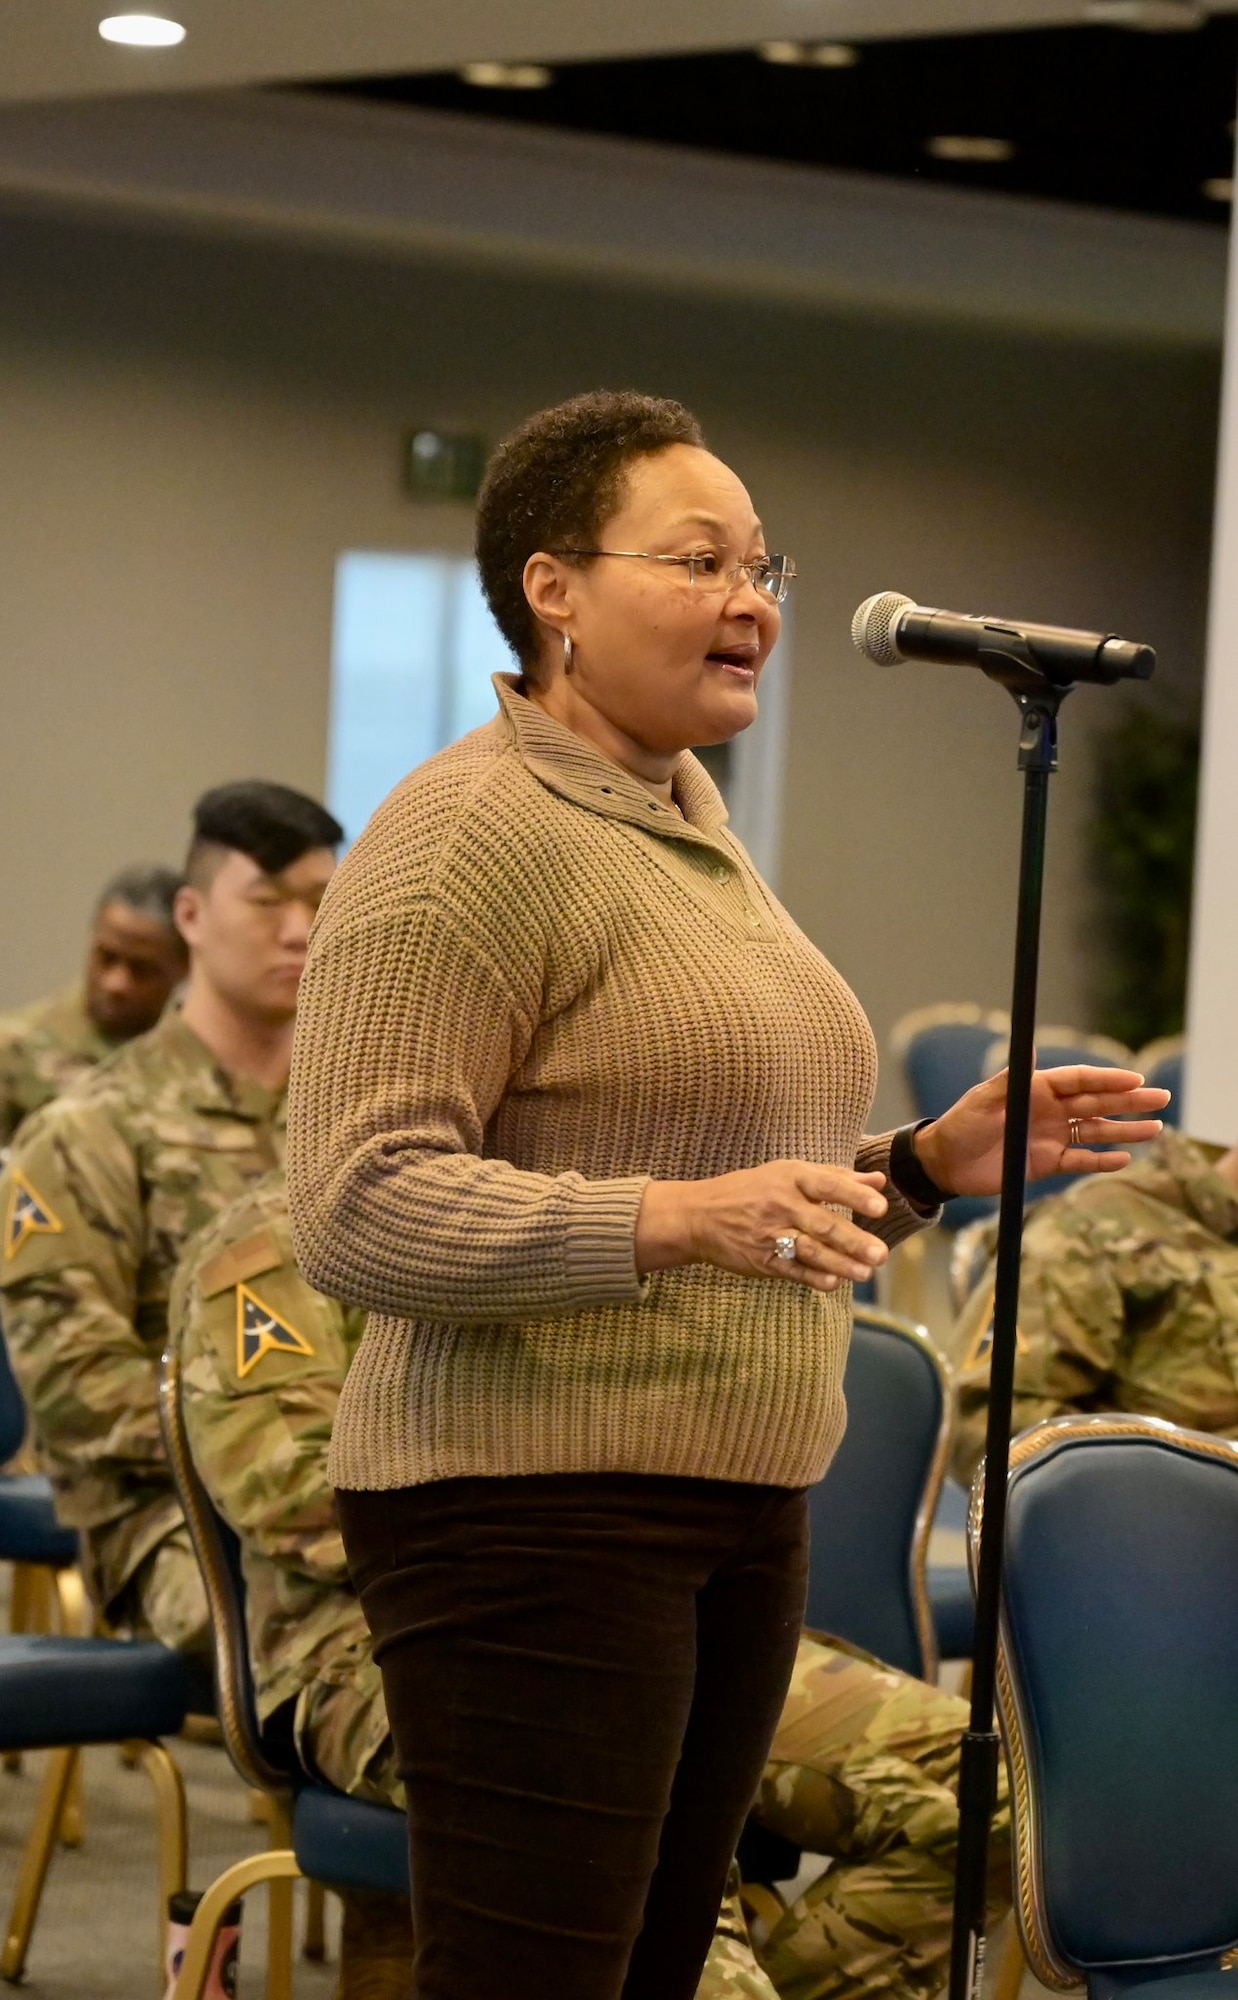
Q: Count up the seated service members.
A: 4